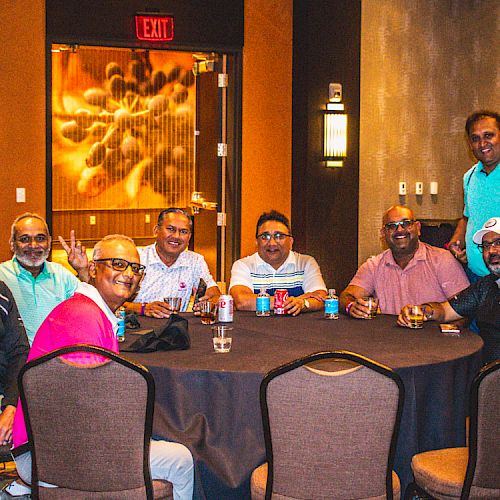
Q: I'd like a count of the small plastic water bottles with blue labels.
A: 3